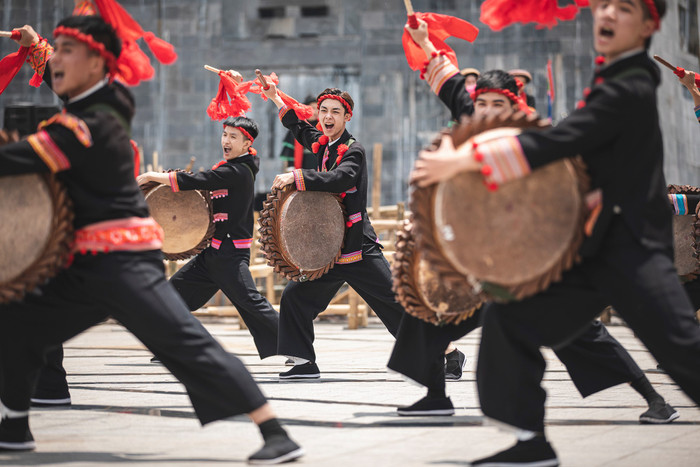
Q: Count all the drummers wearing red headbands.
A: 5